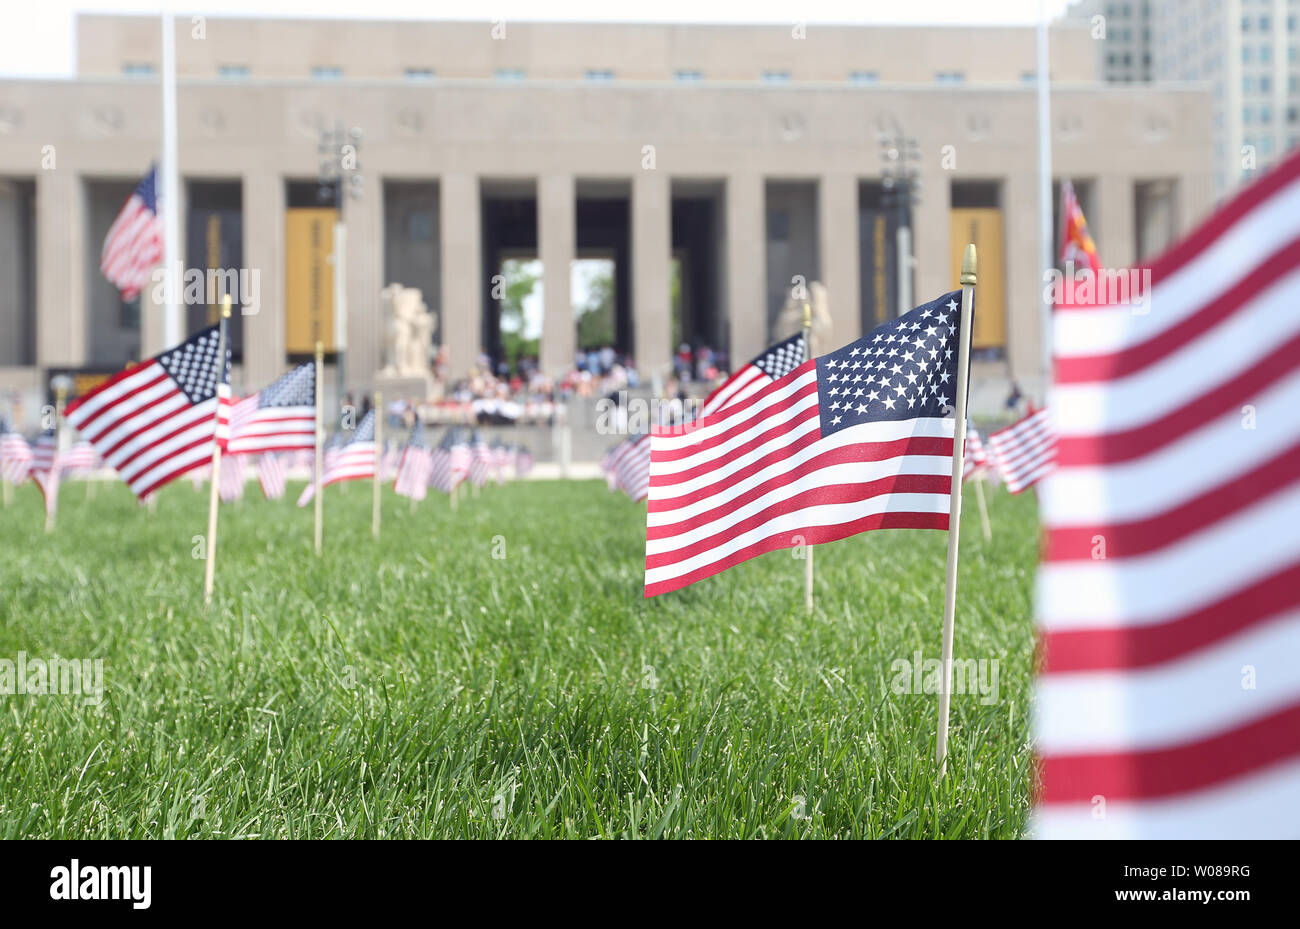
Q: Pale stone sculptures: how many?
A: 2